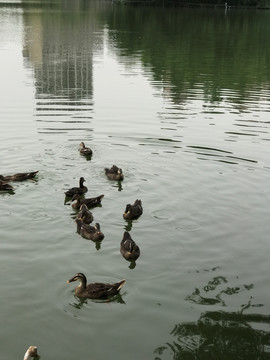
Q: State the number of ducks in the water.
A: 12